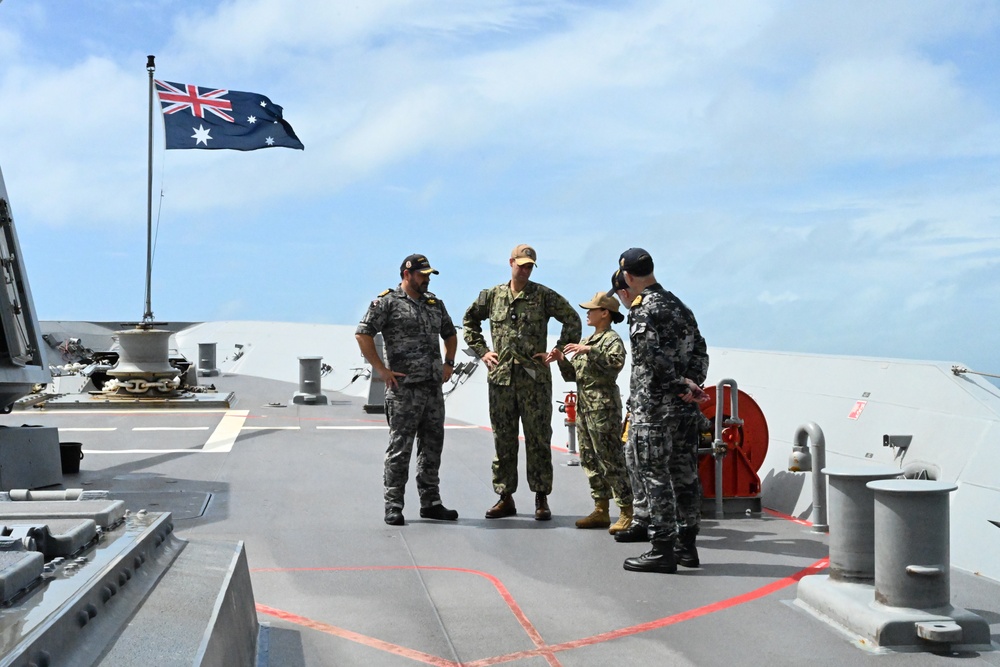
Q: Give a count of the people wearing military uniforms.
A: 5